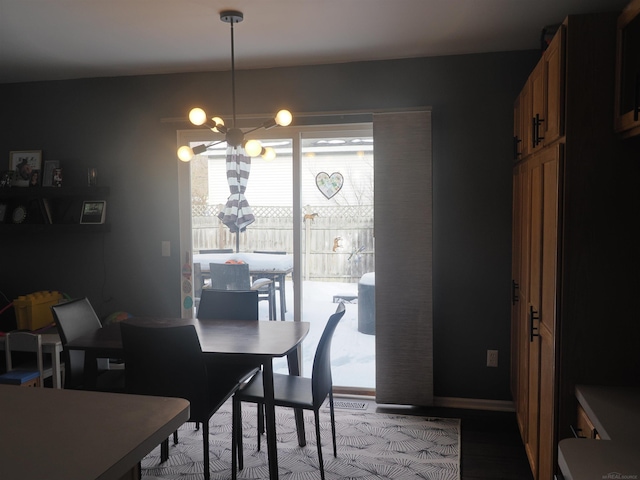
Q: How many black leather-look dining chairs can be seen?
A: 4